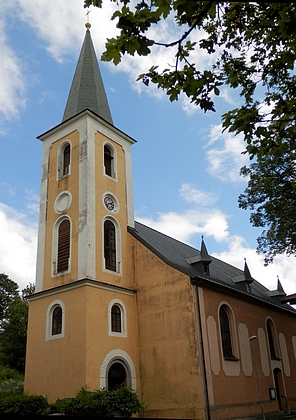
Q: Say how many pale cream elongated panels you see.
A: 5